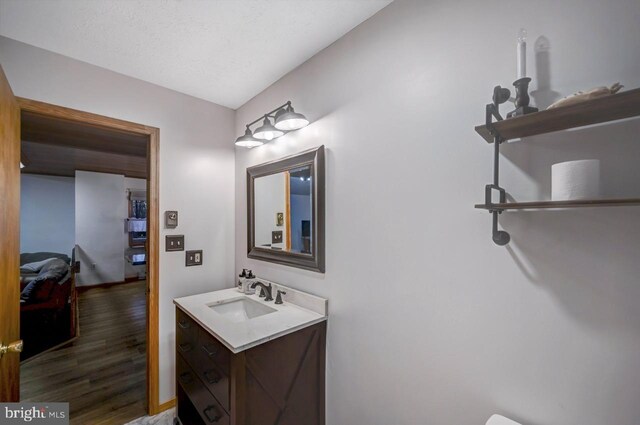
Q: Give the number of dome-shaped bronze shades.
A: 3